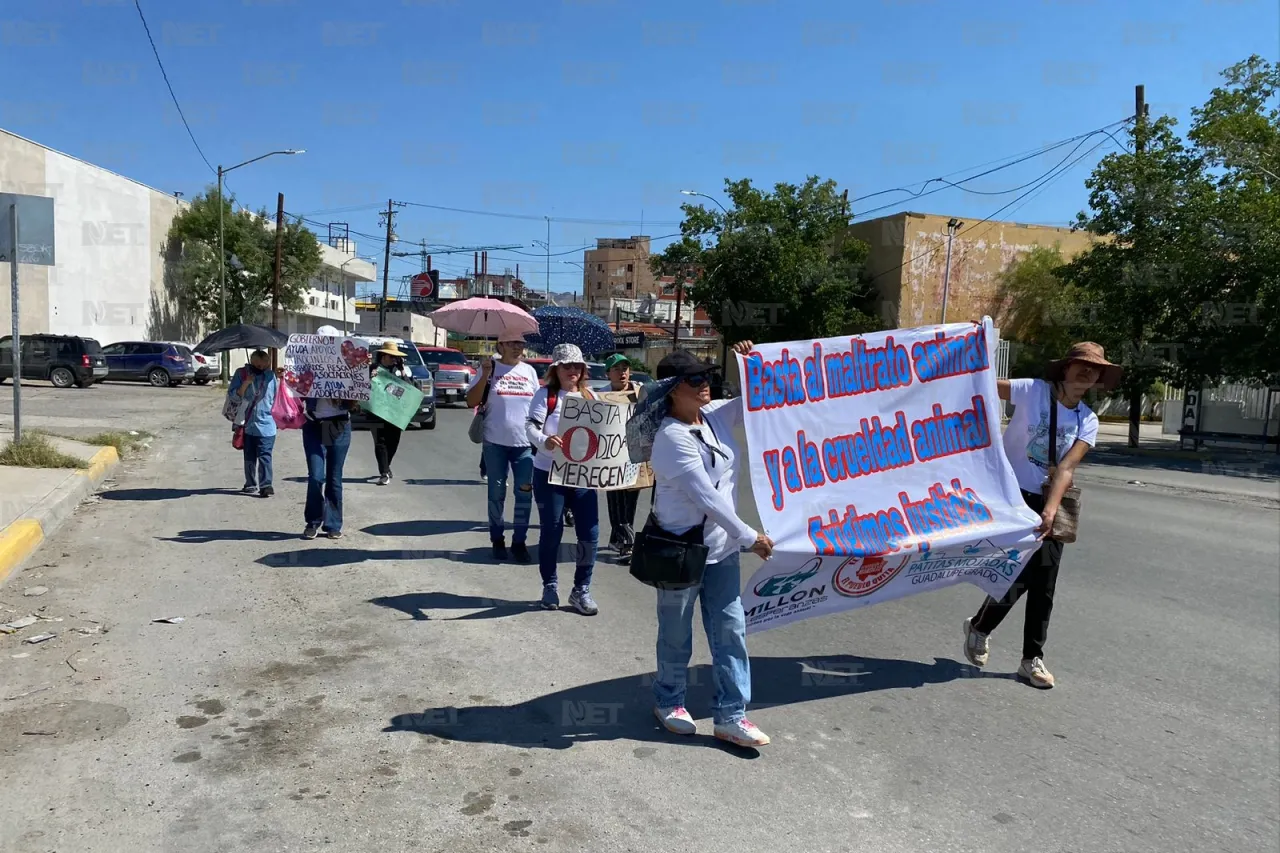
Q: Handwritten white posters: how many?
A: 2